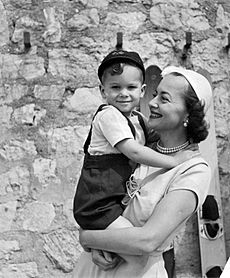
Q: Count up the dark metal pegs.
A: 4